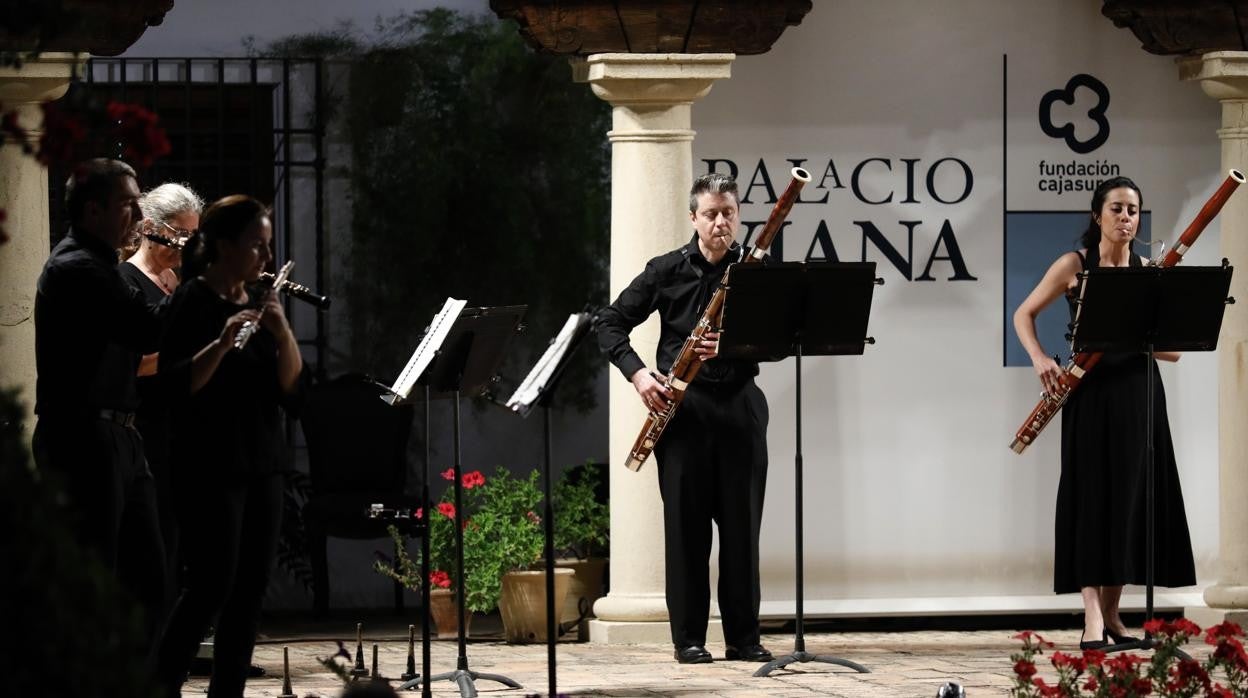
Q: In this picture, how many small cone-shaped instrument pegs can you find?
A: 4